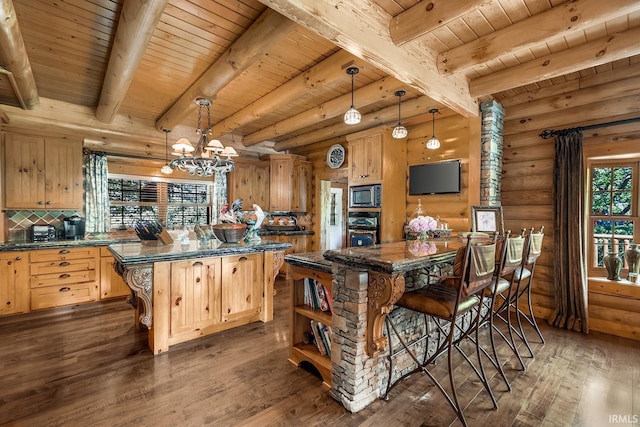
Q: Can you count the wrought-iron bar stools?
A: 3